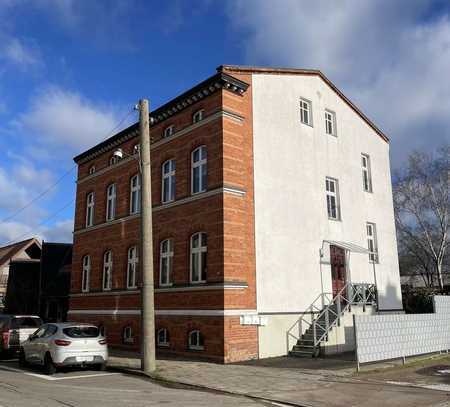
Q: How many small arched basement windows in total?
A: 3